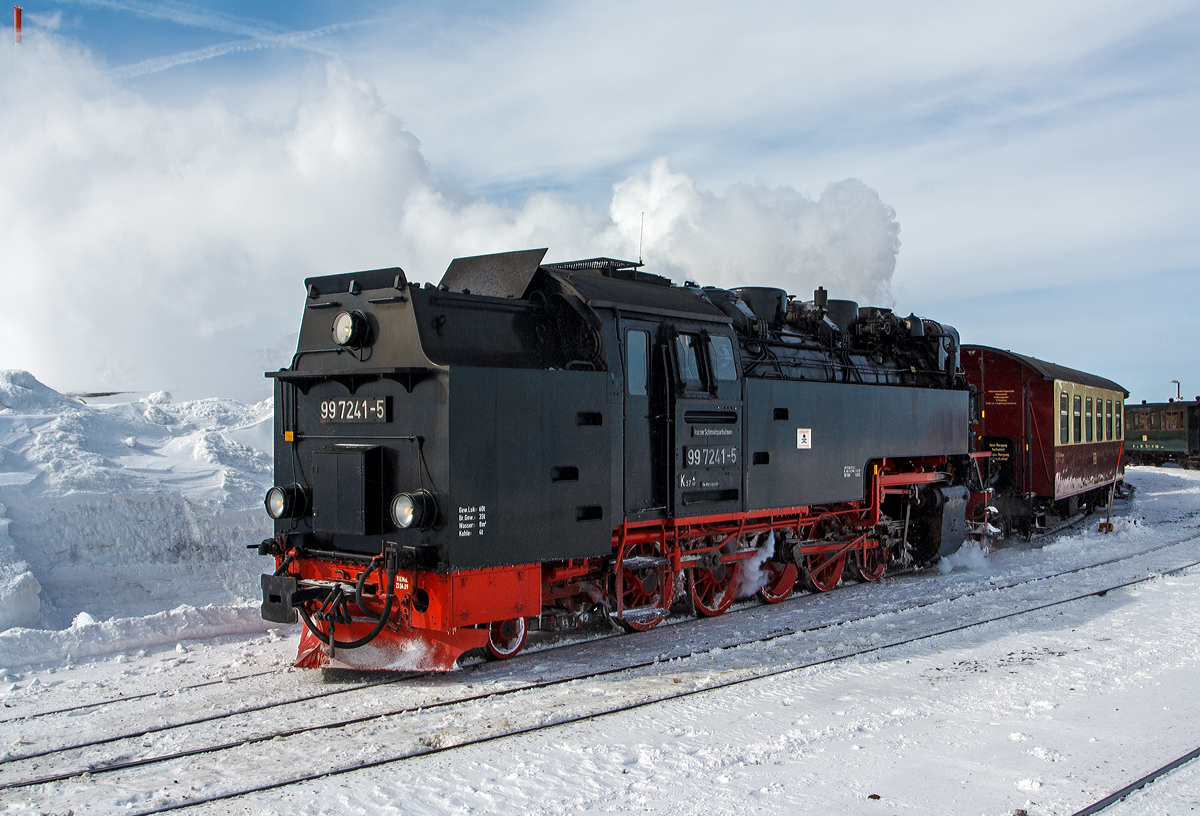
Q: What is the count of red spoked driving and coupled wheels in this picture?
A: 5